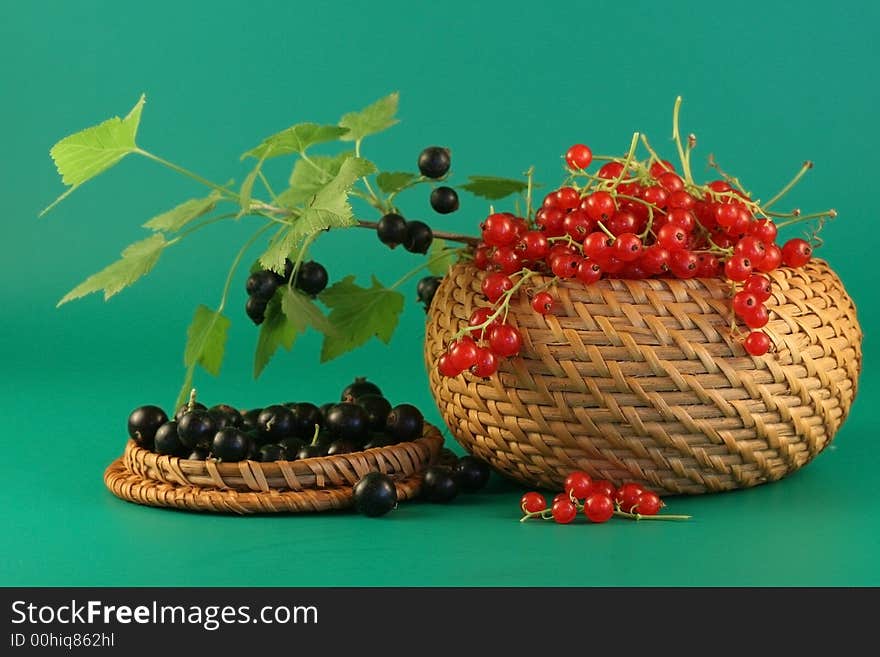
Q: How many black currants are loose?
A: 3